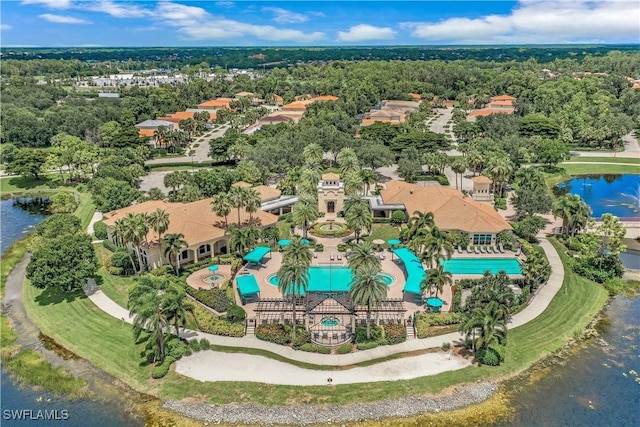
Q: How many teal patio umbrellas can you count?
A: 5